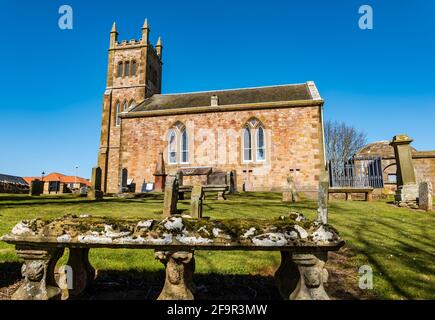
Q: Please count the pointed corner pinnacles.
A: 3